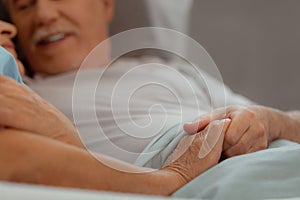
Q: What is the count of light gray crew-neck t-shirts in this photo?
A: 1